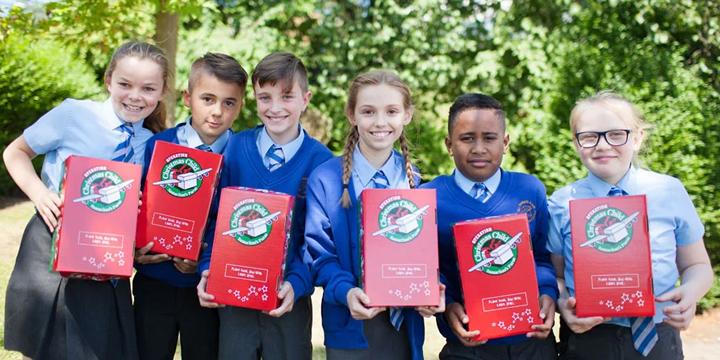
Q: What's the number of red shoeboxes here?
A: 6